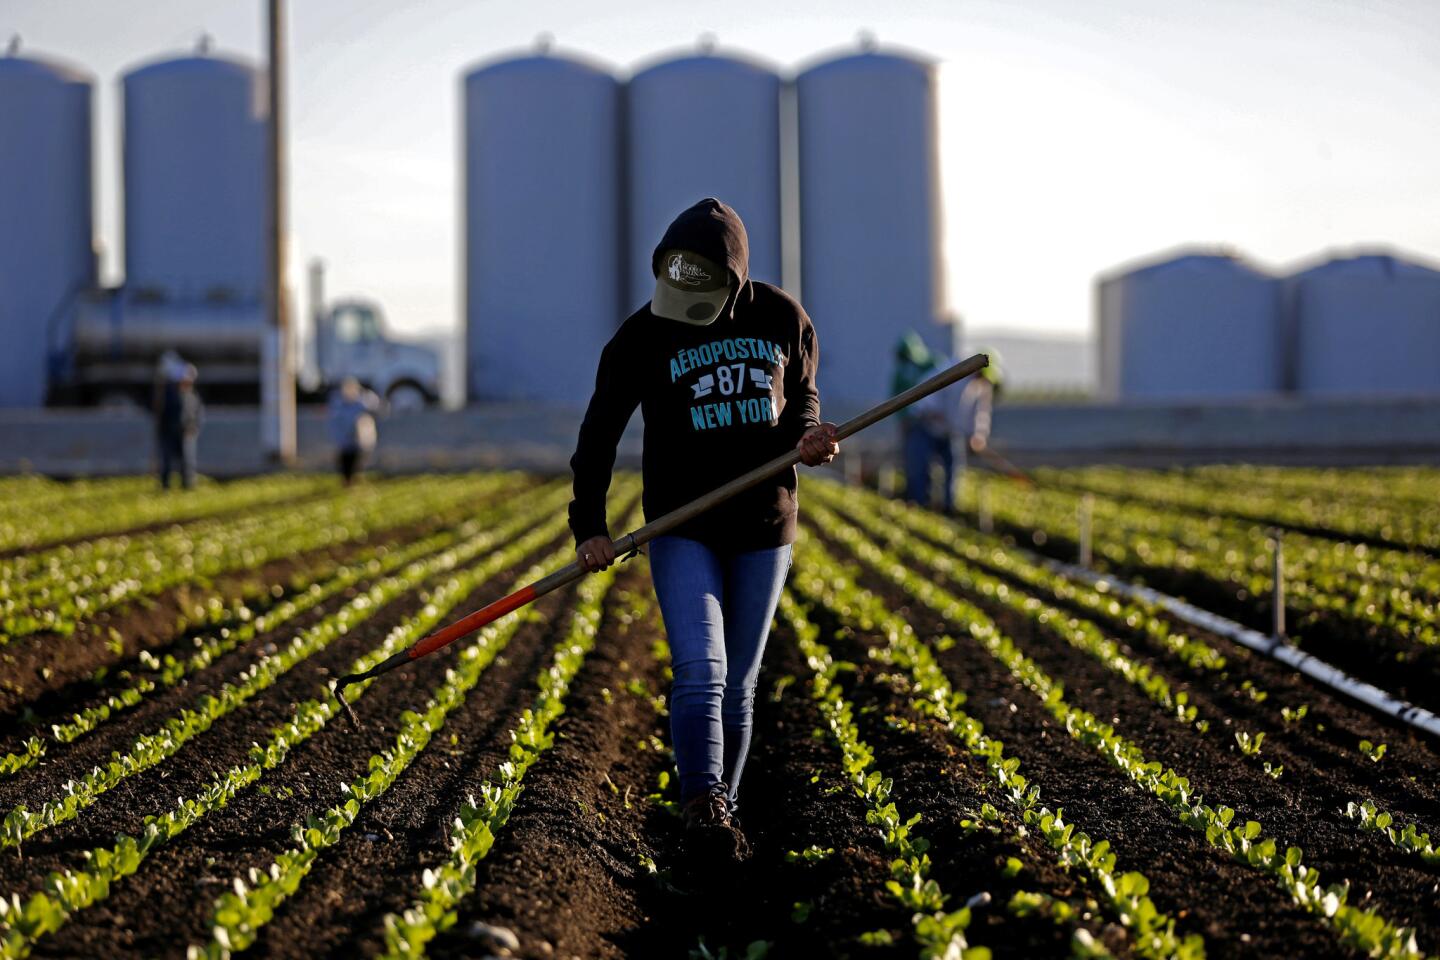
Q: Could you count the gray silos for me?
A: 7